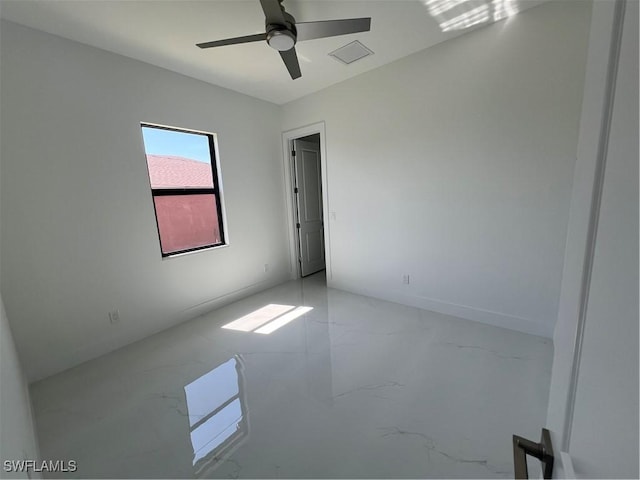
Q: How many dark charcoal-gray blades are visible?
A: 4